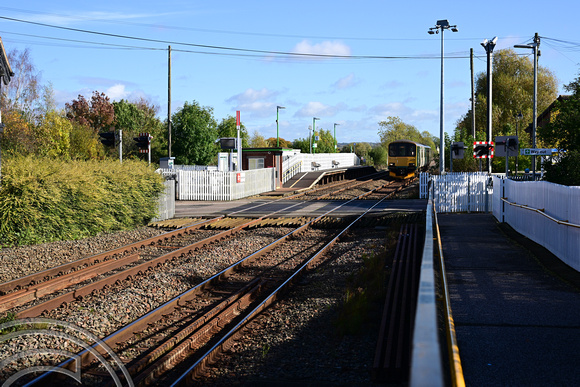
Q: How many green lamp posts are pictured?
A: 3